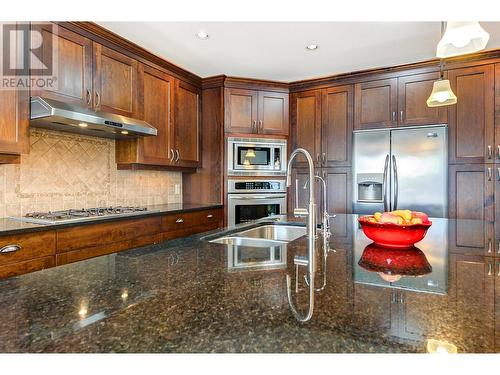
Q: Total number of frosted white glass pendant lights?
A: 2